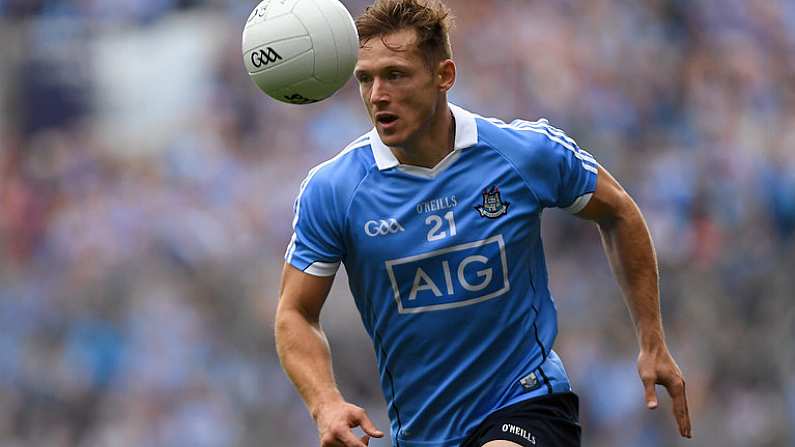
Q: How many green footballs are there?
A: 0